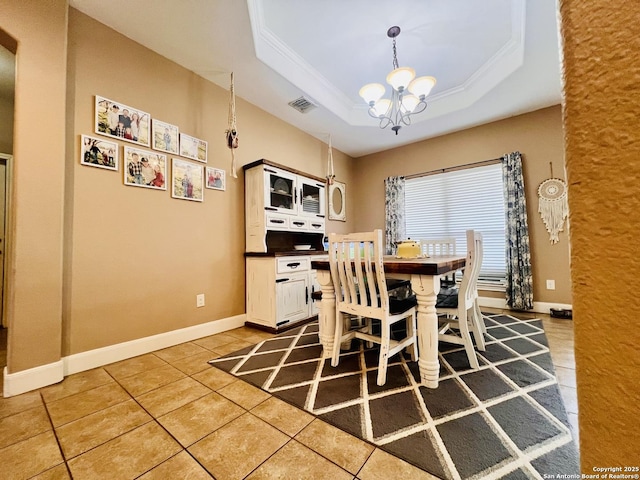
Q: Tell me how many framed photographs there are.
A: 7